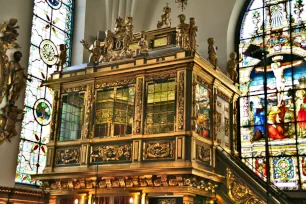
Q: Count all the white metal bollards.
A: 0